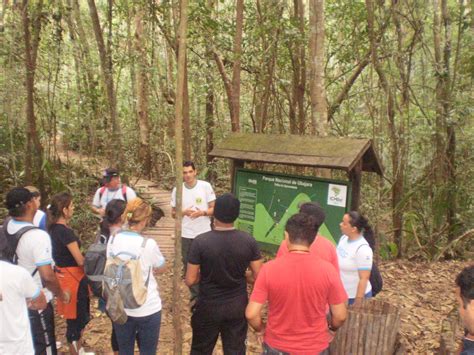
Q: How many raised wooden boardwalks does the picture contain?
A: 1